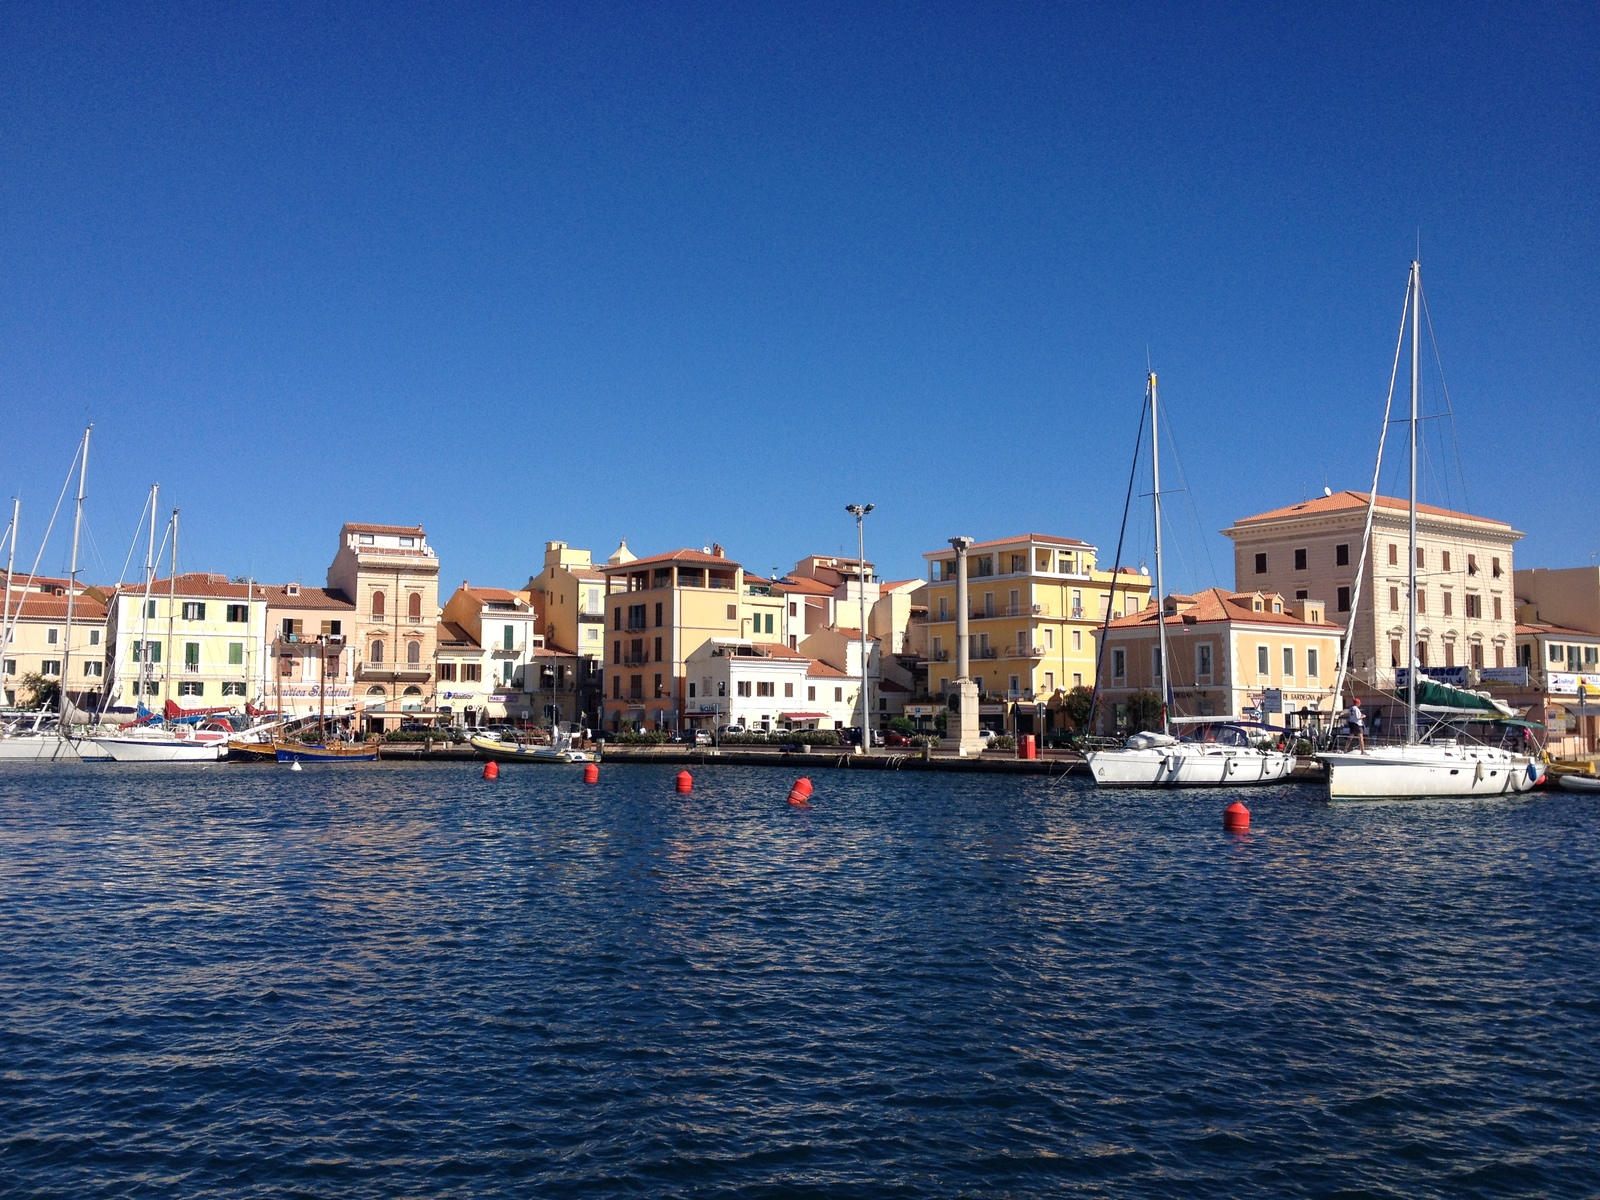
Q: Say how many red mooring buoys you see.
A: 5